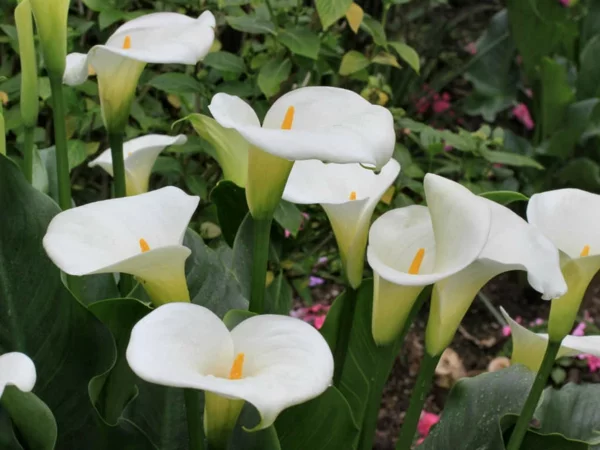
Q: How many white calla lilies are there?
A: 11